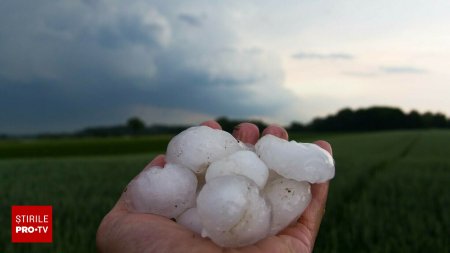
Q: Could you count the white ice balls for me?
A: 7